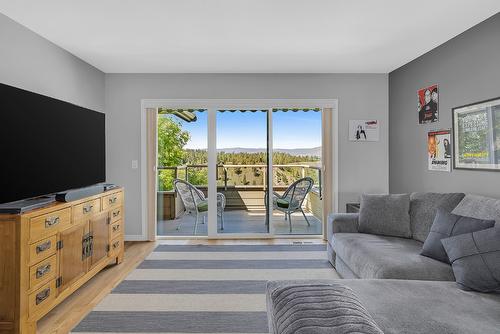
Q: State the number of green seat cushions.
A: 2